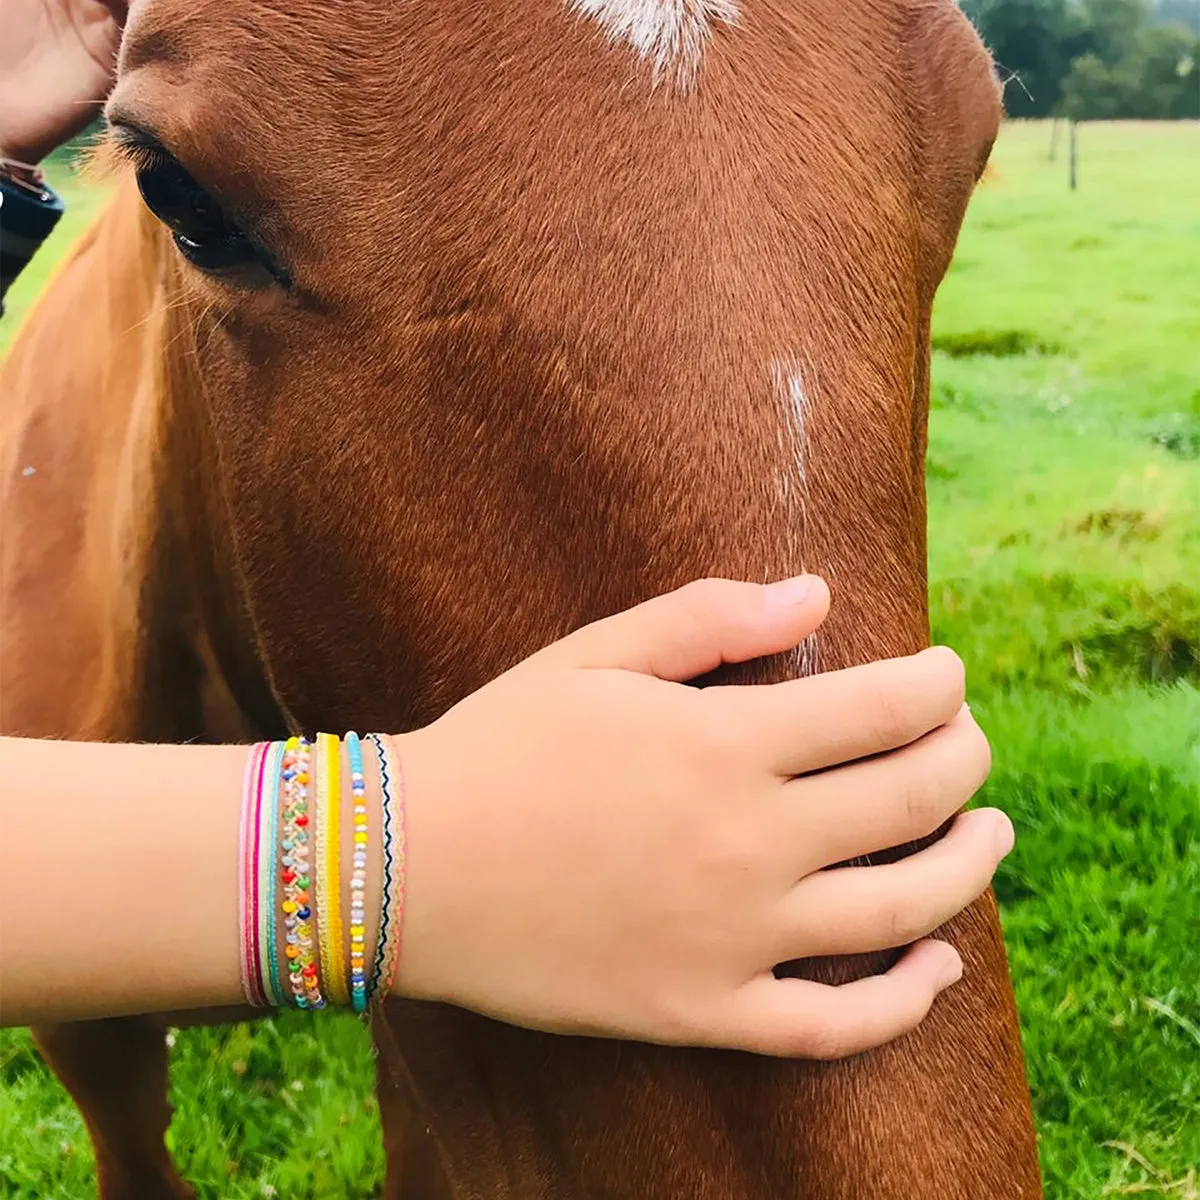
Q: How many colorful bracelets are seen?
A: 5